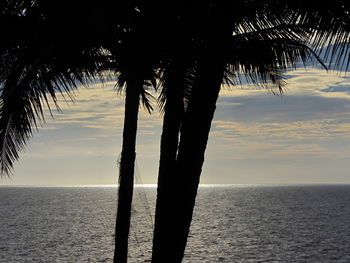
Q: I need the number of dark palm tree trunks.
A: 3